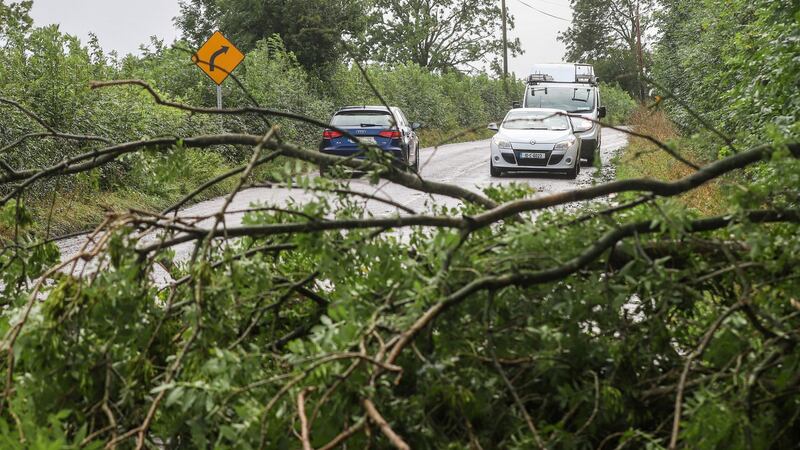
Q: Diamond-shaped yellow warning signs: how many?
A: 1